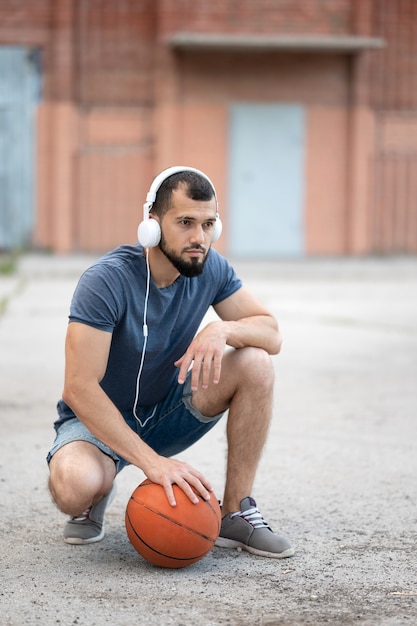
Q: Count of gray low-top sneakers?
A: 2